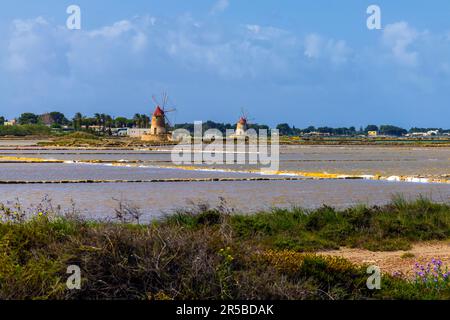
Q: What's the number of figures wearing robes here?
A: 0